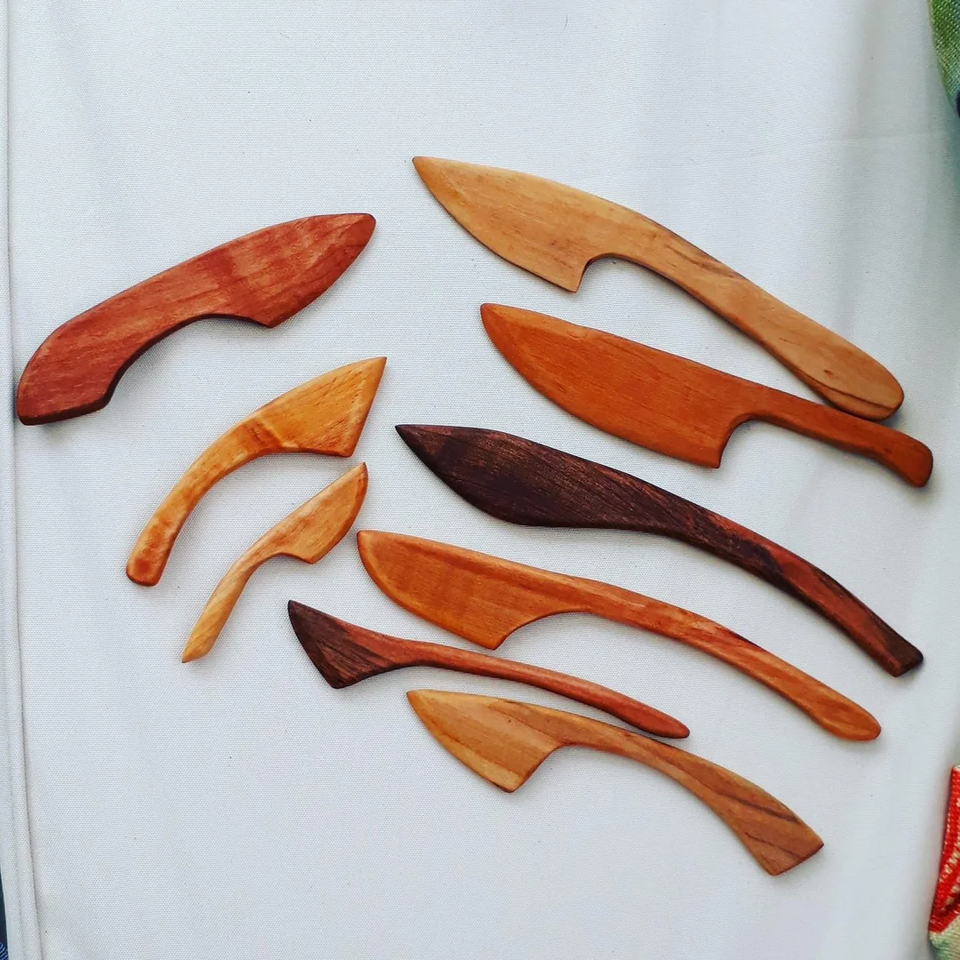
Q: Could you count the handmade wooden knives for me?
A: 9